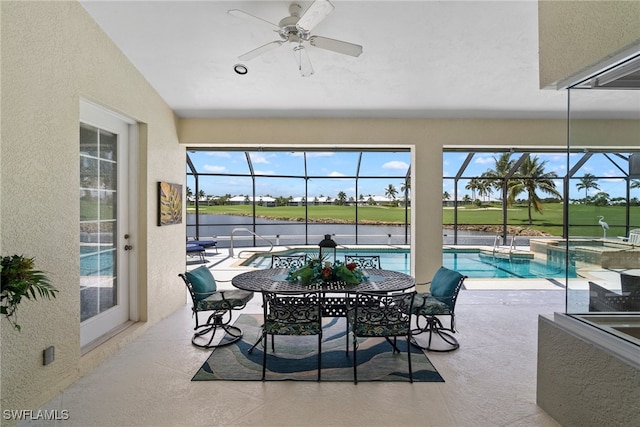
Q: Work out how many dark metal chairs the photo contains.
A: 6